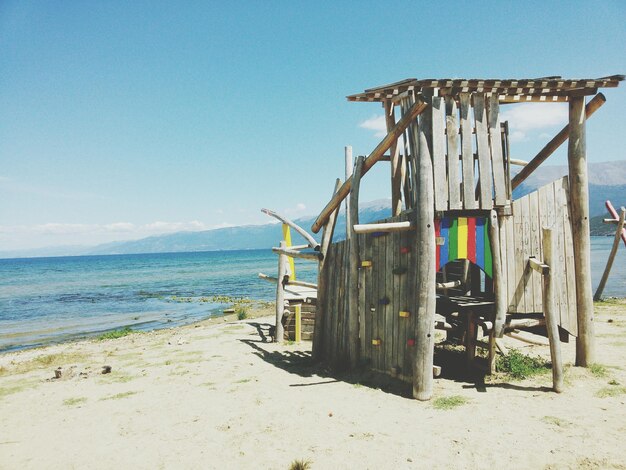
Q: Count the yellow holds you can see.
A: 3